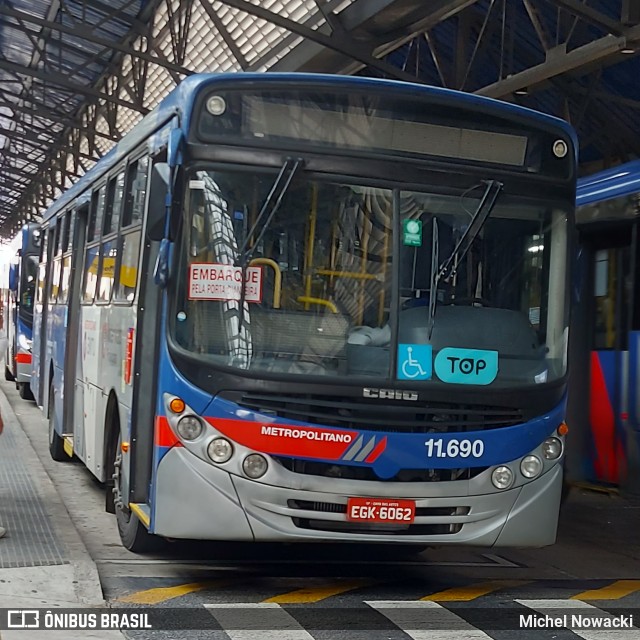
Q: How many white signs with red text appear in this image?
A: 1